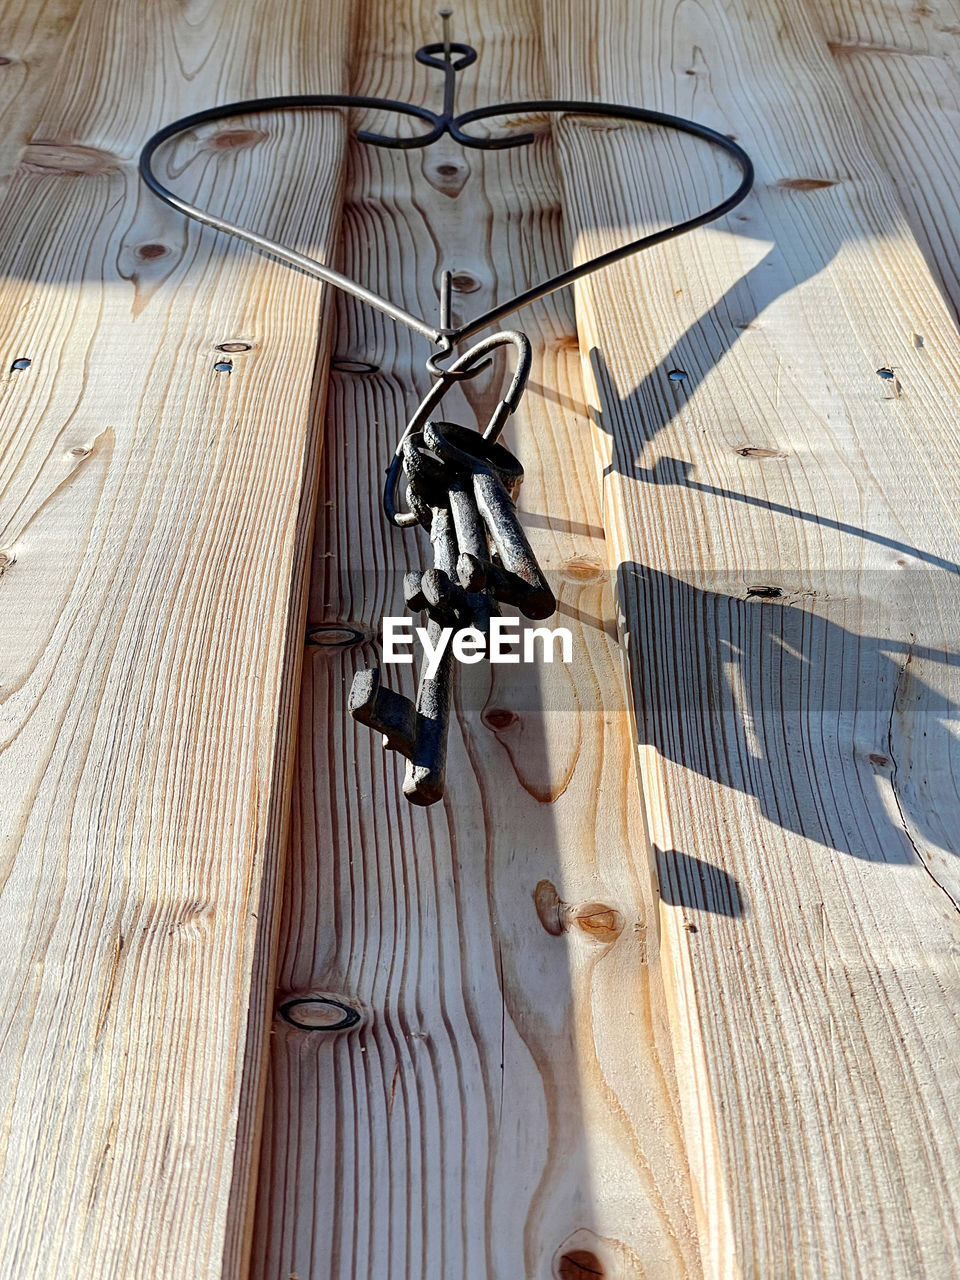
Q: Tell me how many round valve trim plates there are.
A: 0